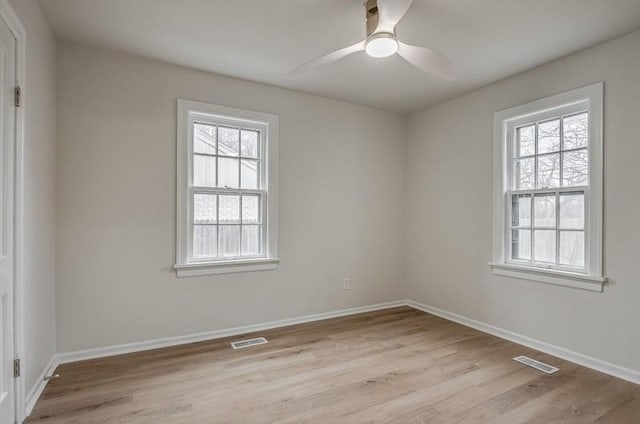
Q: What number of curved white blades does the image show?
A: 3